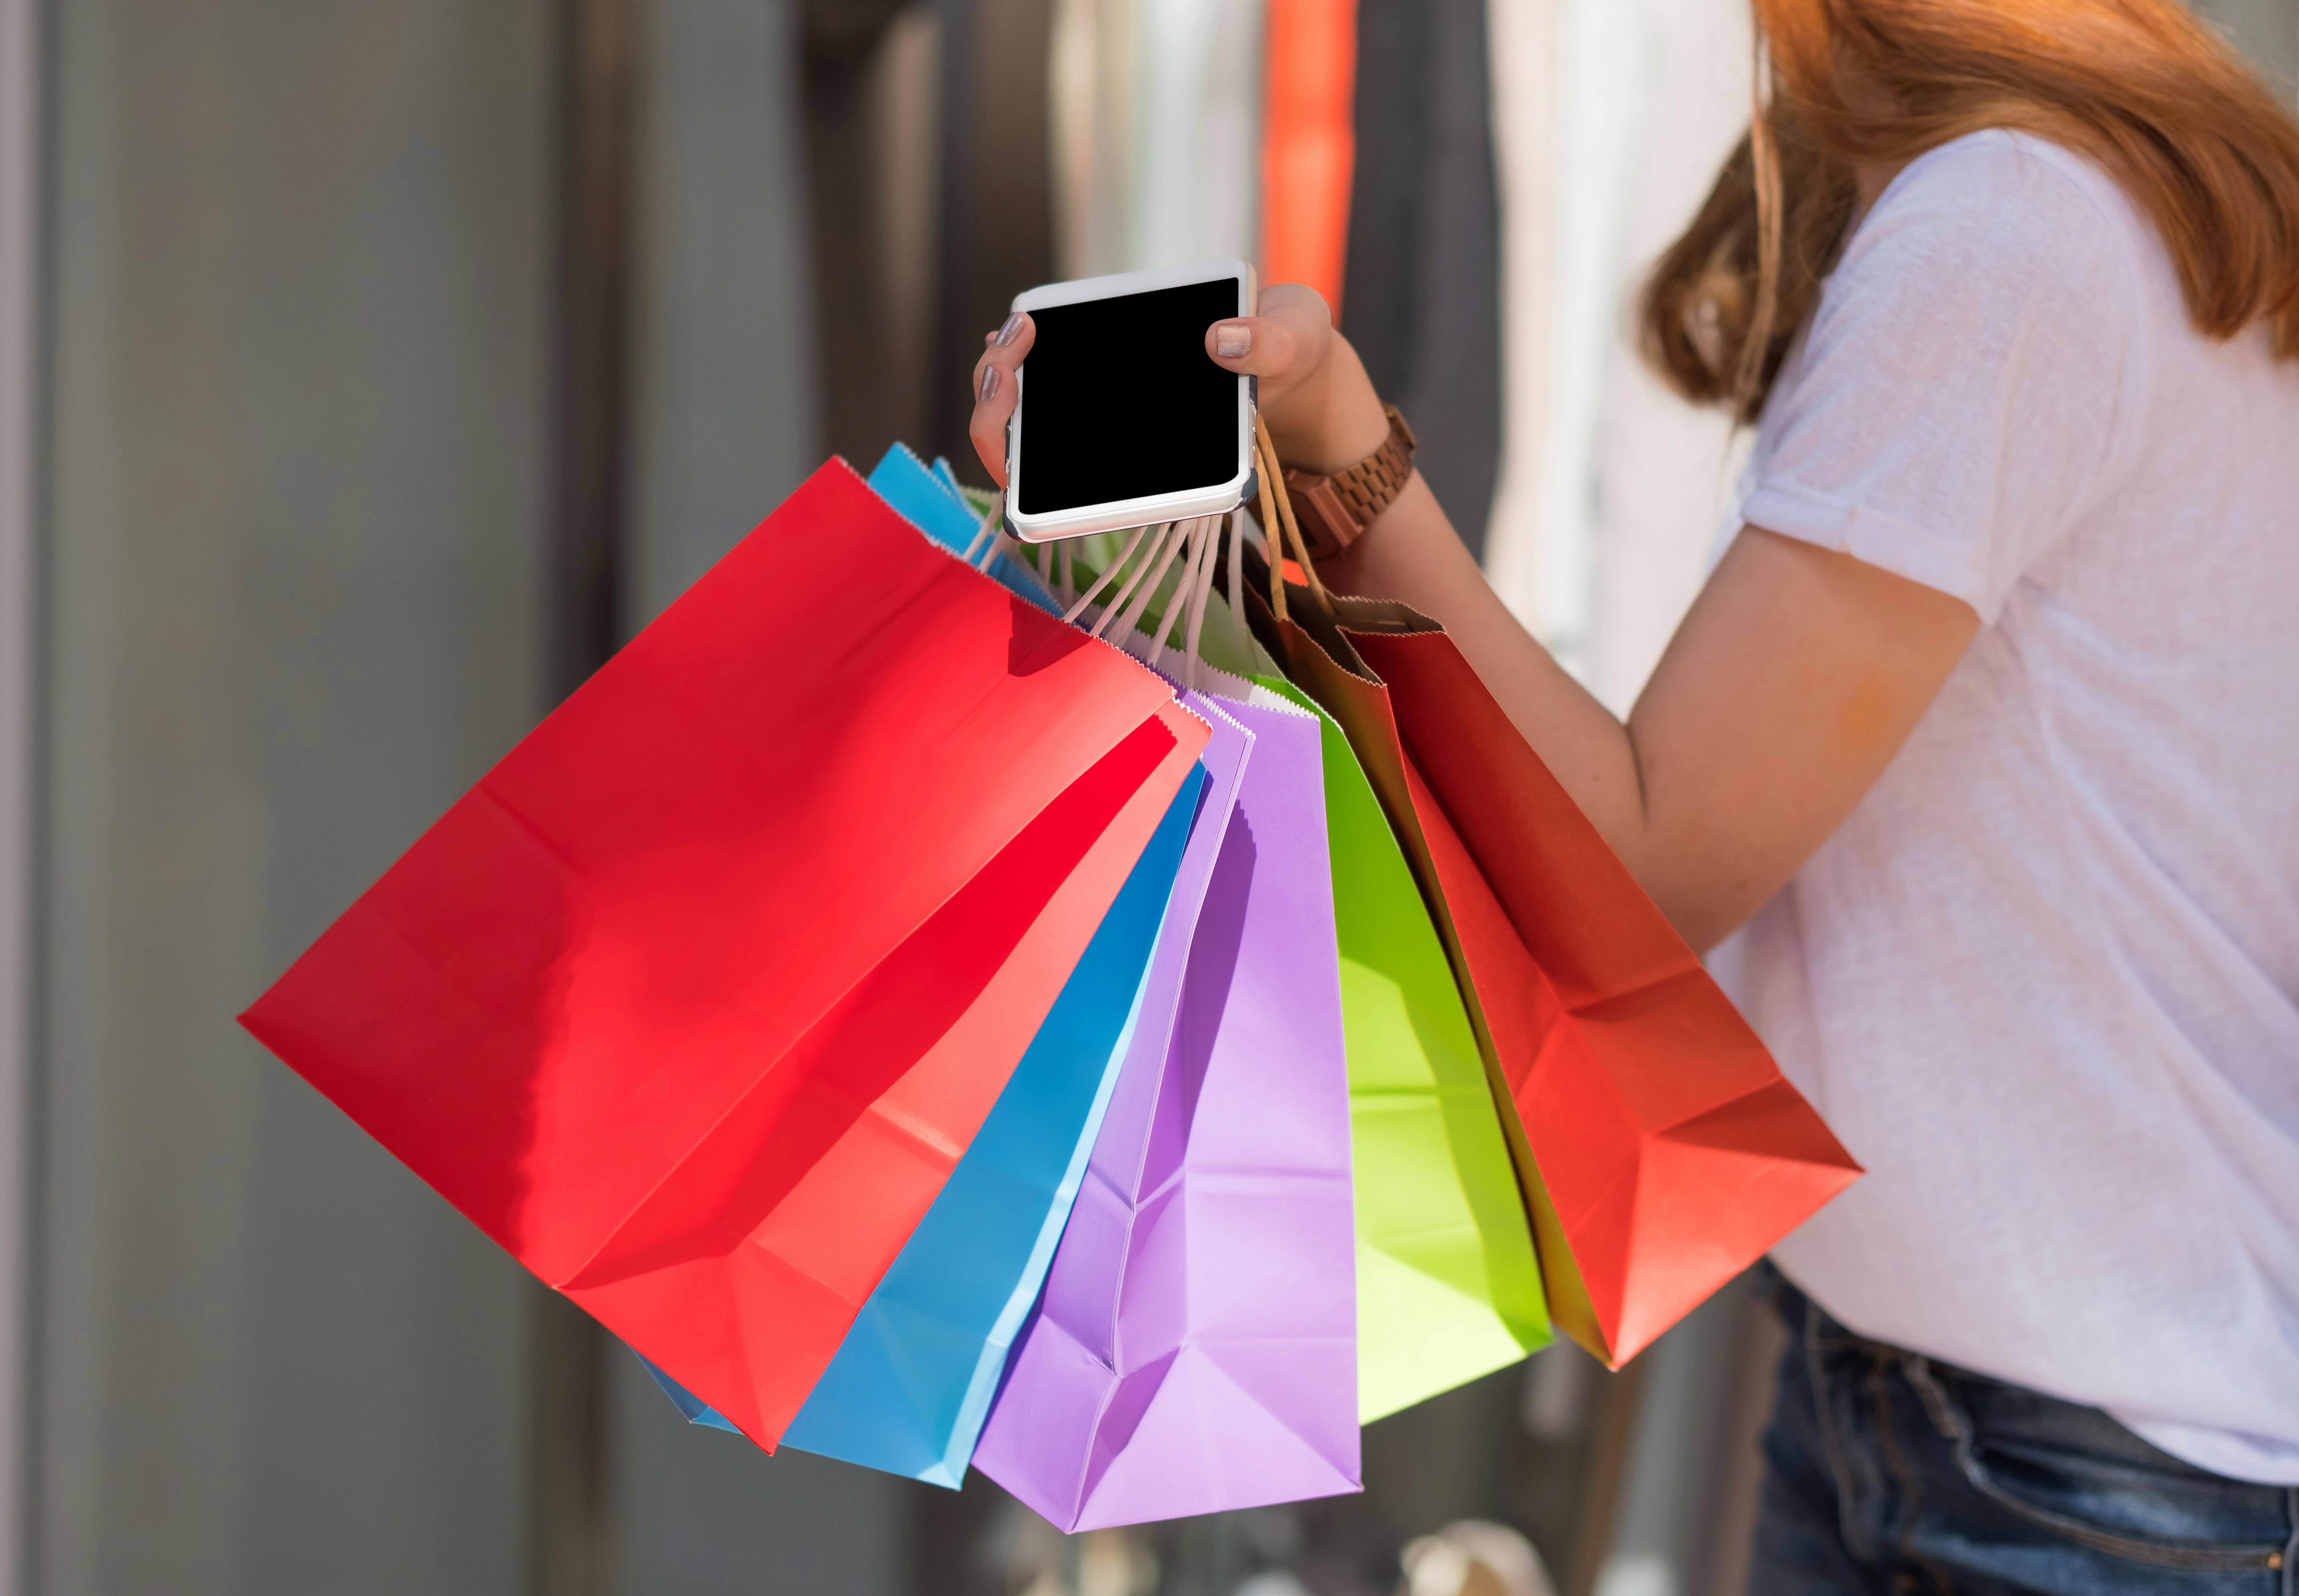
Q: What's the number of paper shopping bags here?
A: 5